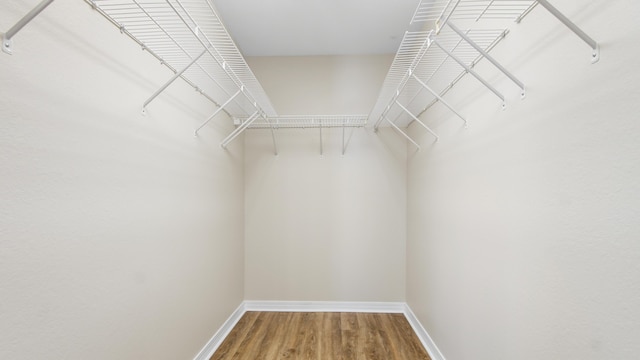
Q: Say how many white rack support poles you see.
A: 14